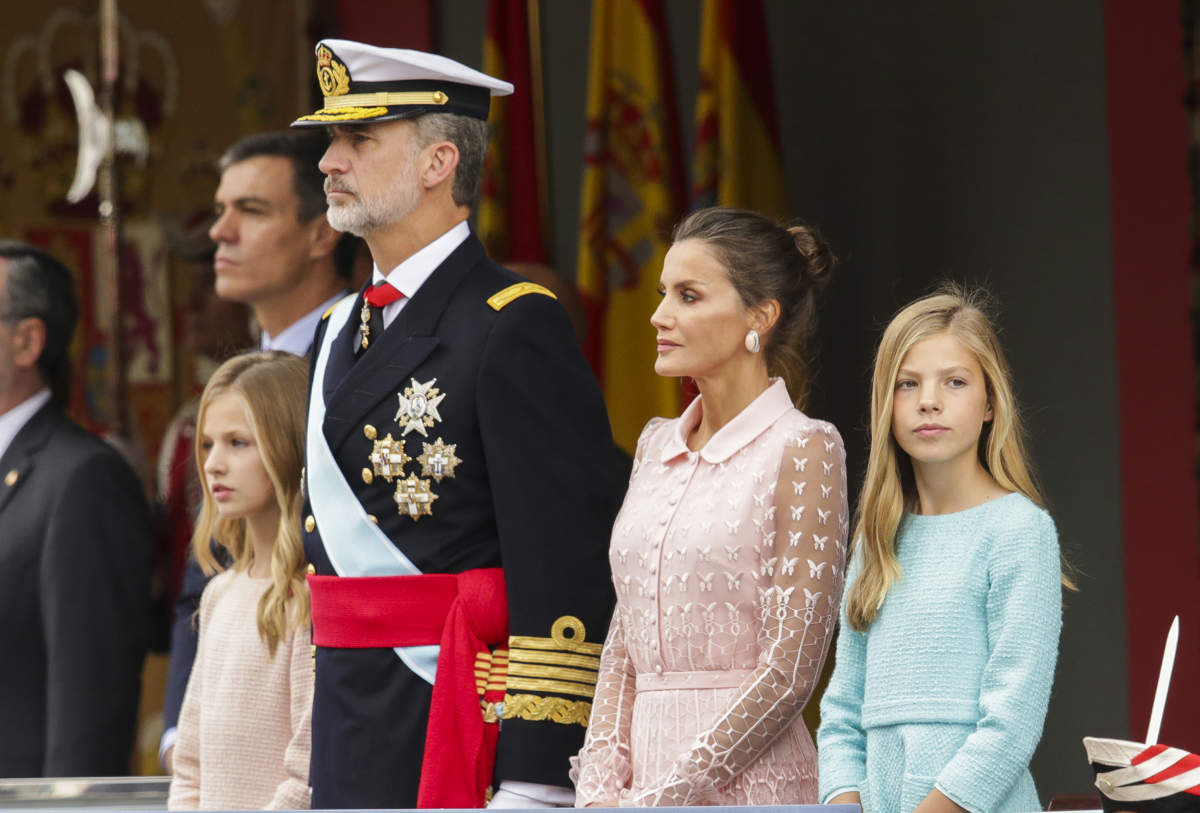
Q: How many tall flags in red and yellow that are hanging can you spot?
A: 3